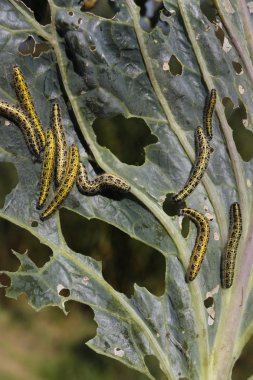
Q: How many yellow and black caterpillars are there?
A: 10